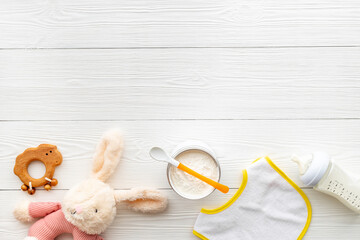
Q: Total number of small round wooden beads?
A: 4